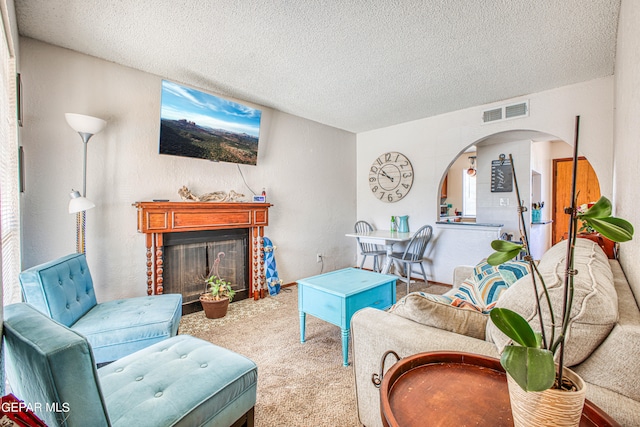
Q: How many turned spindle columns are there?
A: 4